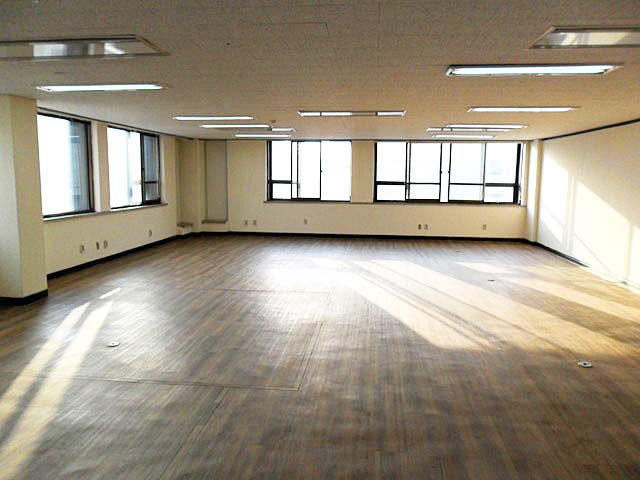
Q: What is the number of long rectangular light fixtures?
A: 13